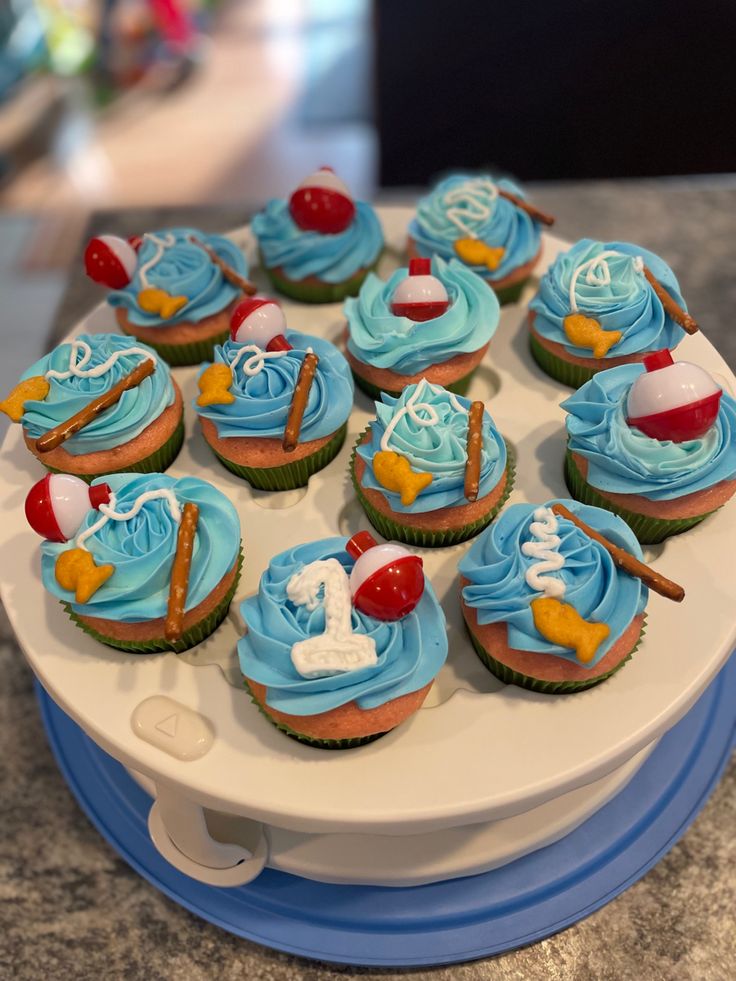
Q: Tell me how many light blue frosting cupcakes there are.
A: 12